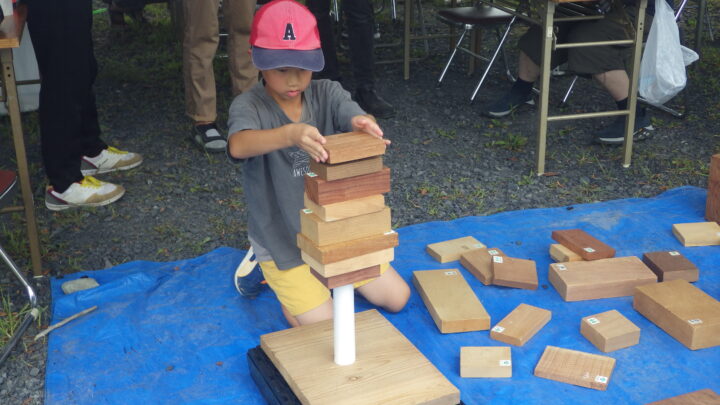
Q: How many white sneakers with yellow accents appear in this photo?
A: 2